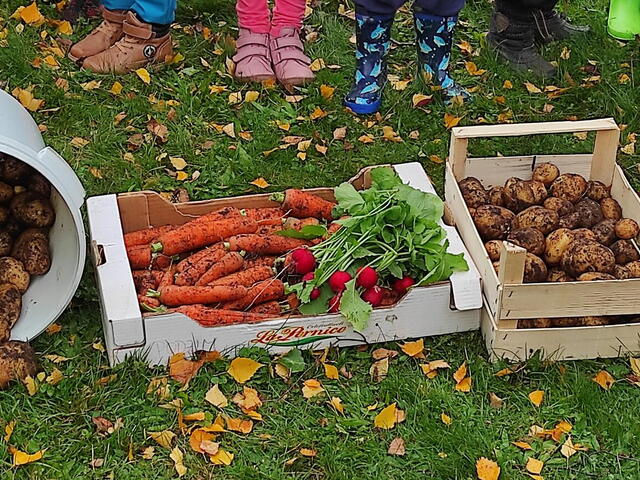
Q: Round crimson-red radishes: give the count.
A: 8